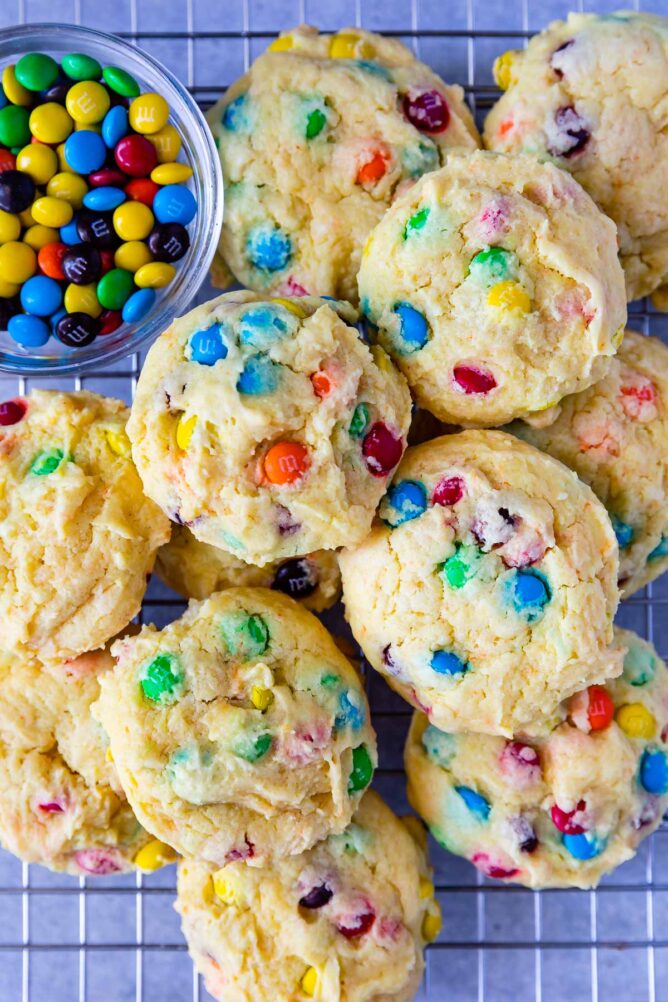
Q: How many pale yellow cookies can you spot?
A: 12